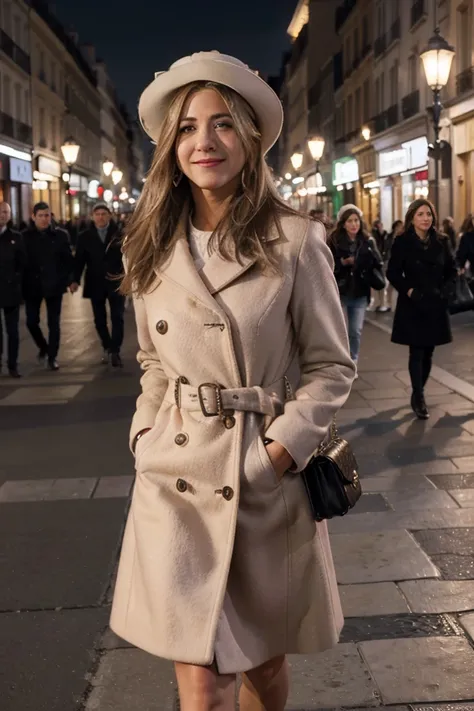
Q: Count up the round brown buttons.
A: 5